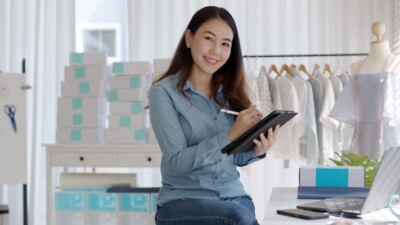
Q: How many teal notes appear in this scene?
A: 12